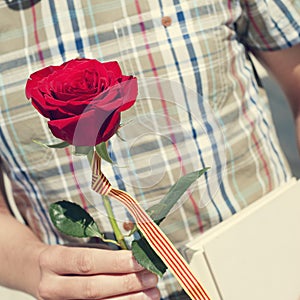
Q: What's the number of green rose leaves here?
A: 3